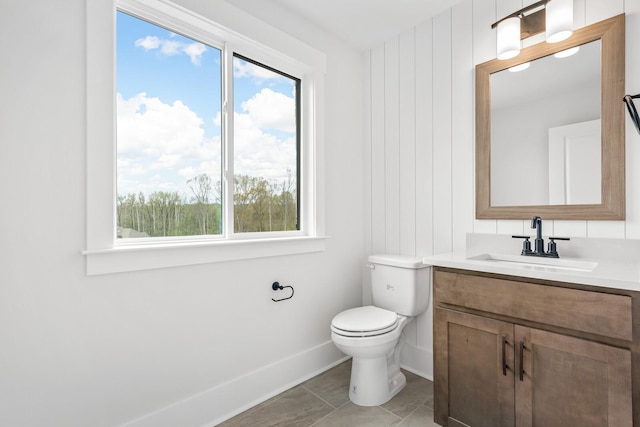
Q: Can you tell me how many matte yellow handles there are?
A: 0